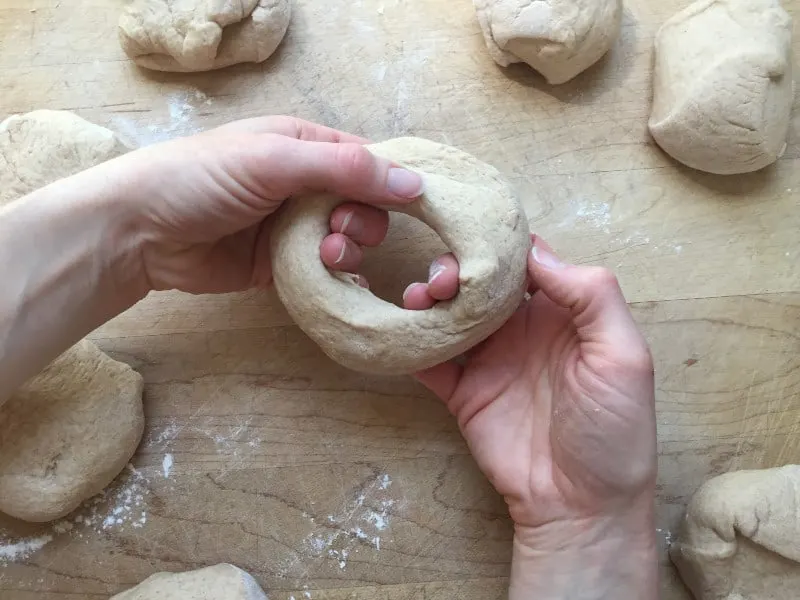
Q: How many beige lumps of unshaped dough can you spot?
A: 7